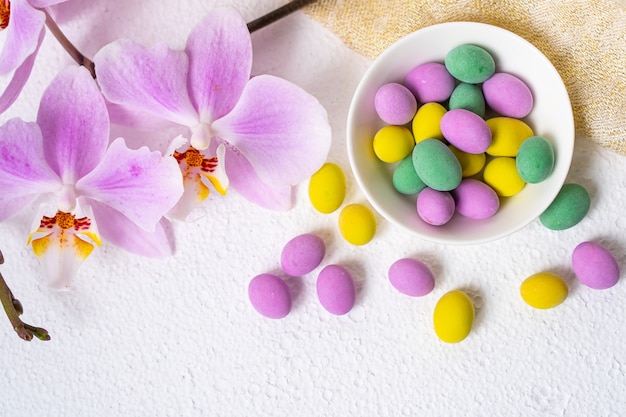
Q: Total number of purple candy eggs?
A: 11